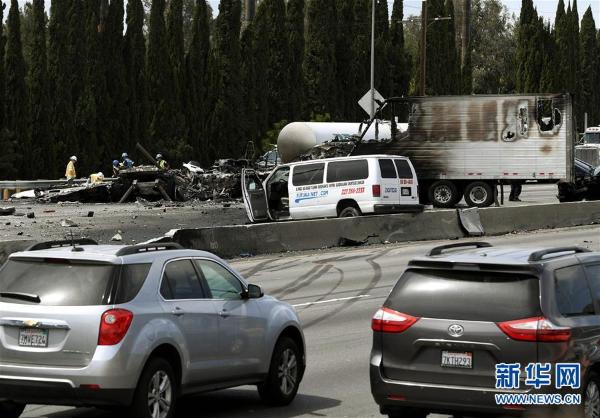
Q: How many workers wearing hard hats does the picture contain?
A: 5